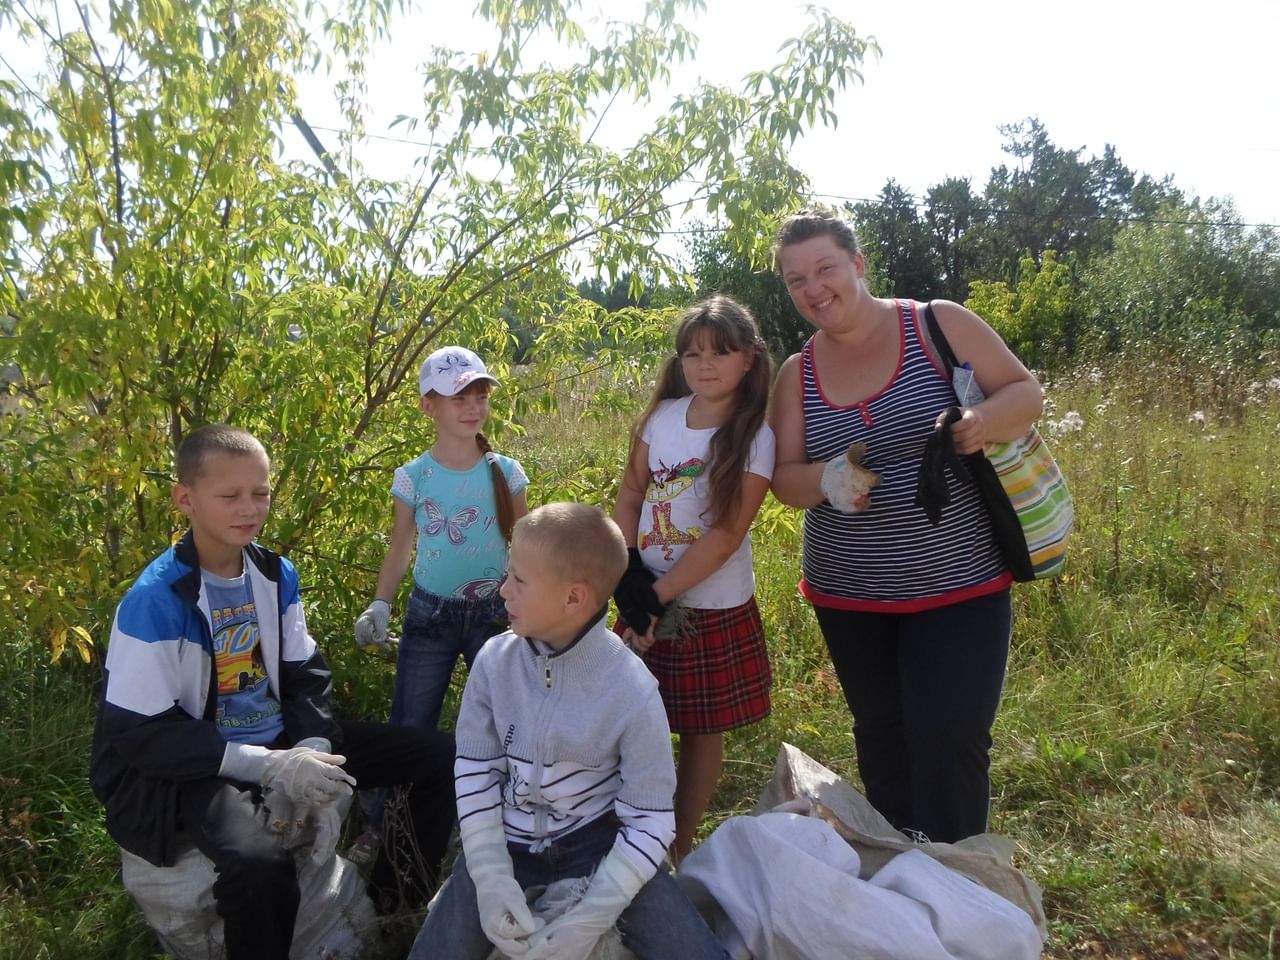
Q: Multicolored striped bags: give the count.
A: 1